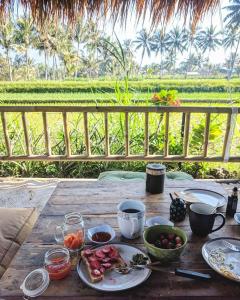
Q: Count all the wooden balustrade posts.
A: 12